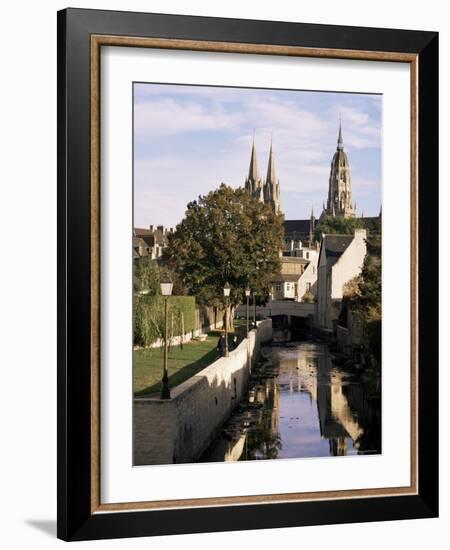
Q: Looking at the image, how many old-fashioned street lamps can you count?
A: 4